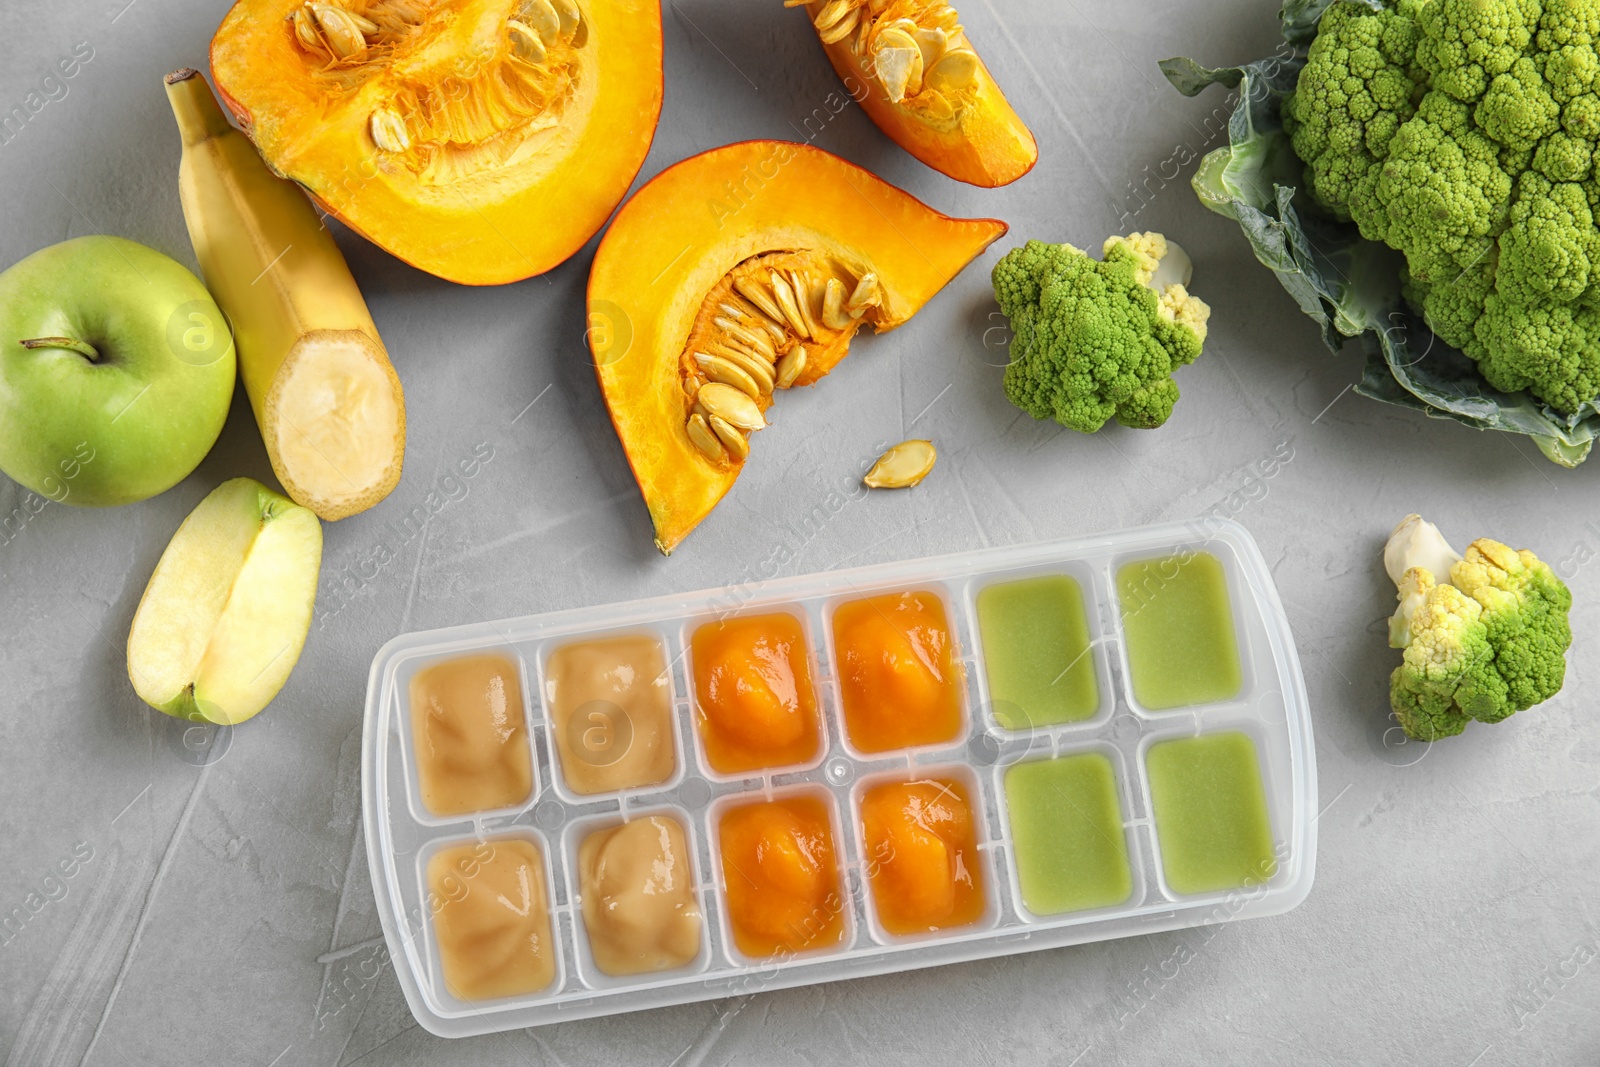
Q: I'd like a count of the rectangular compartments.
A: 12